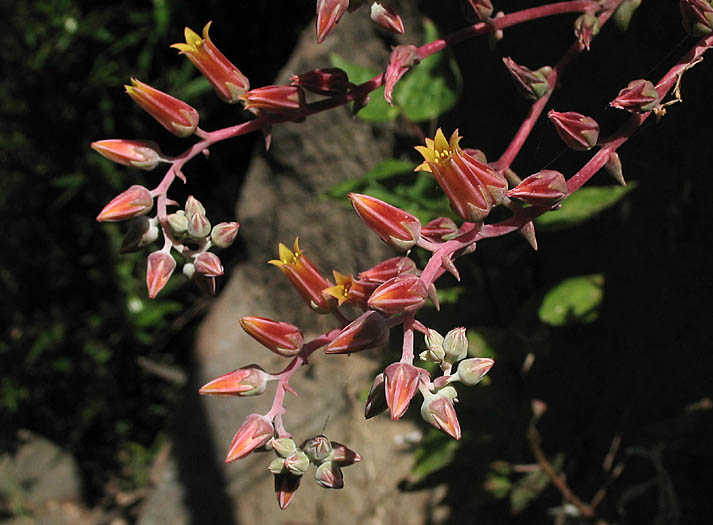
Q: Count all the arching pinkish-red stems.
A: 3